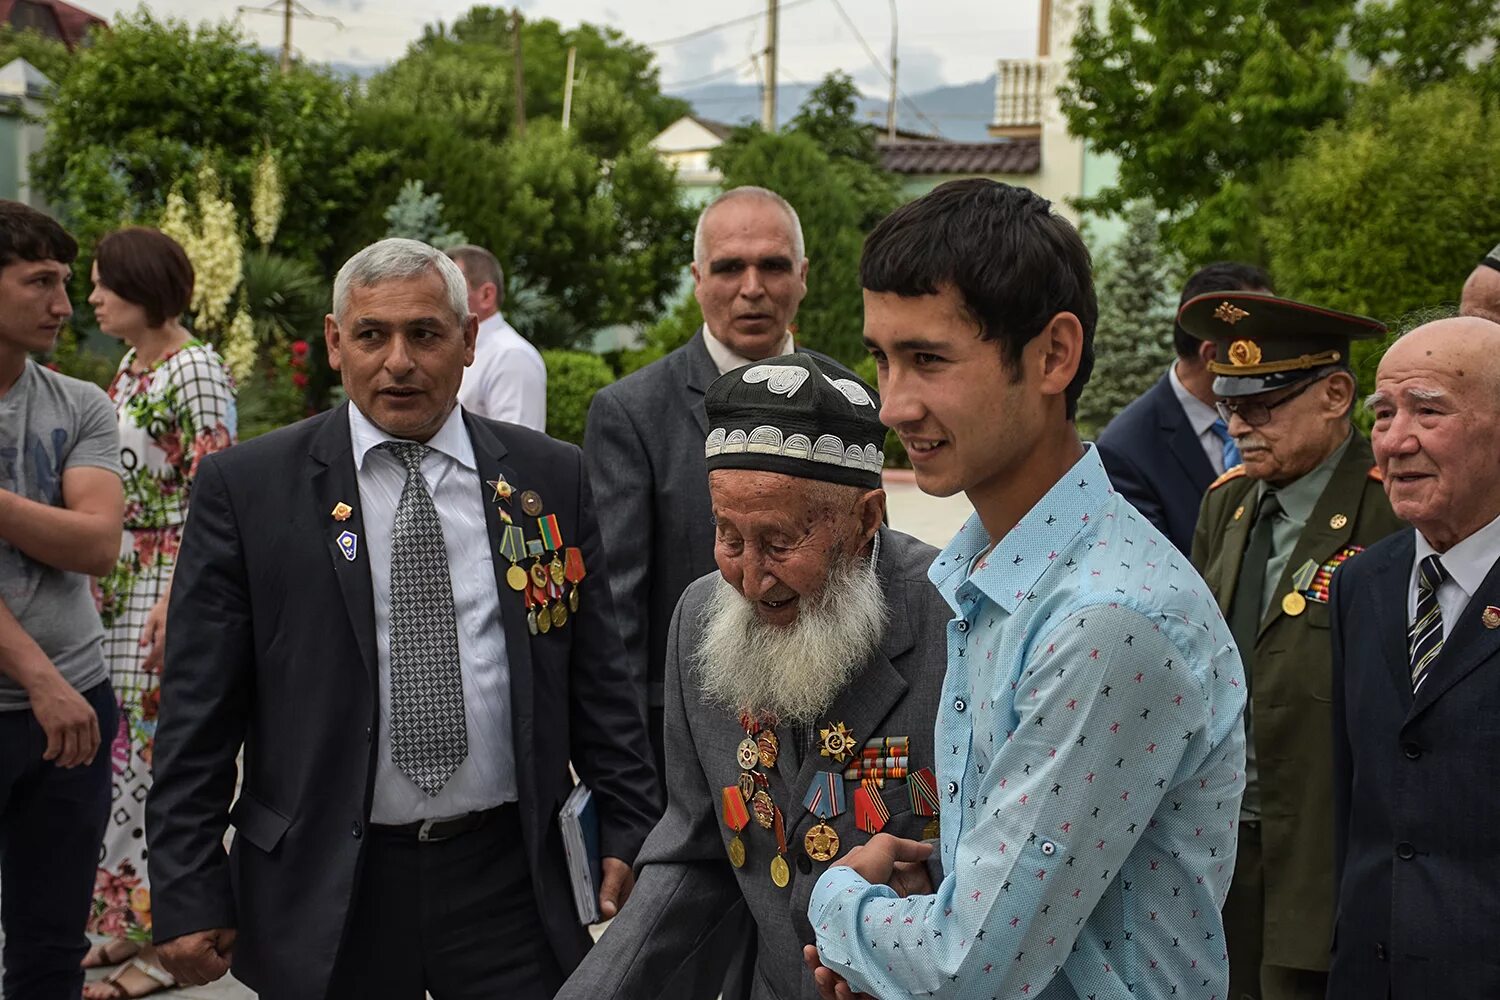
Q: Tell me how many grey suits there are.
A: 2